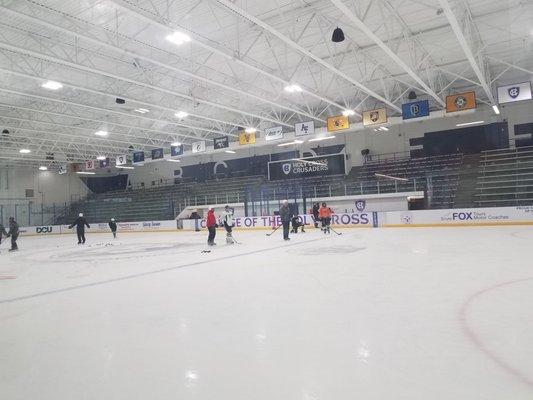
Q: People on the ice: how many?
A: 10